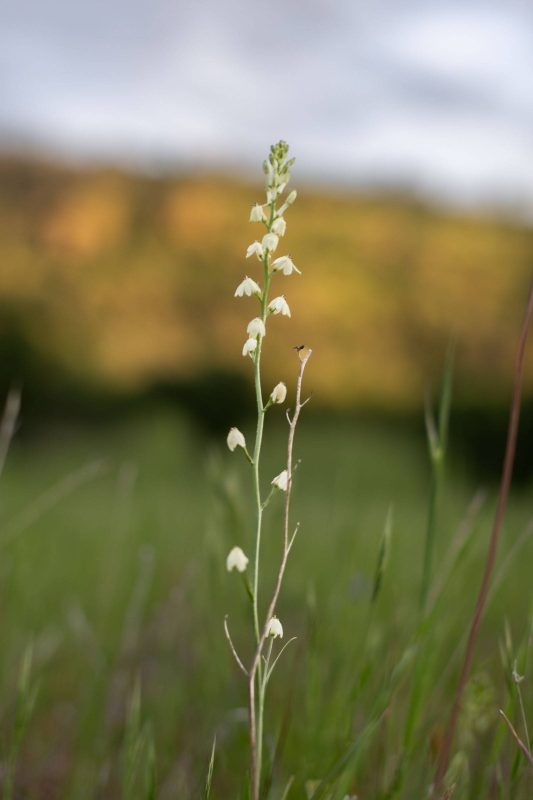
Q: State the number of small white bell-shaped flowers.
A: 14